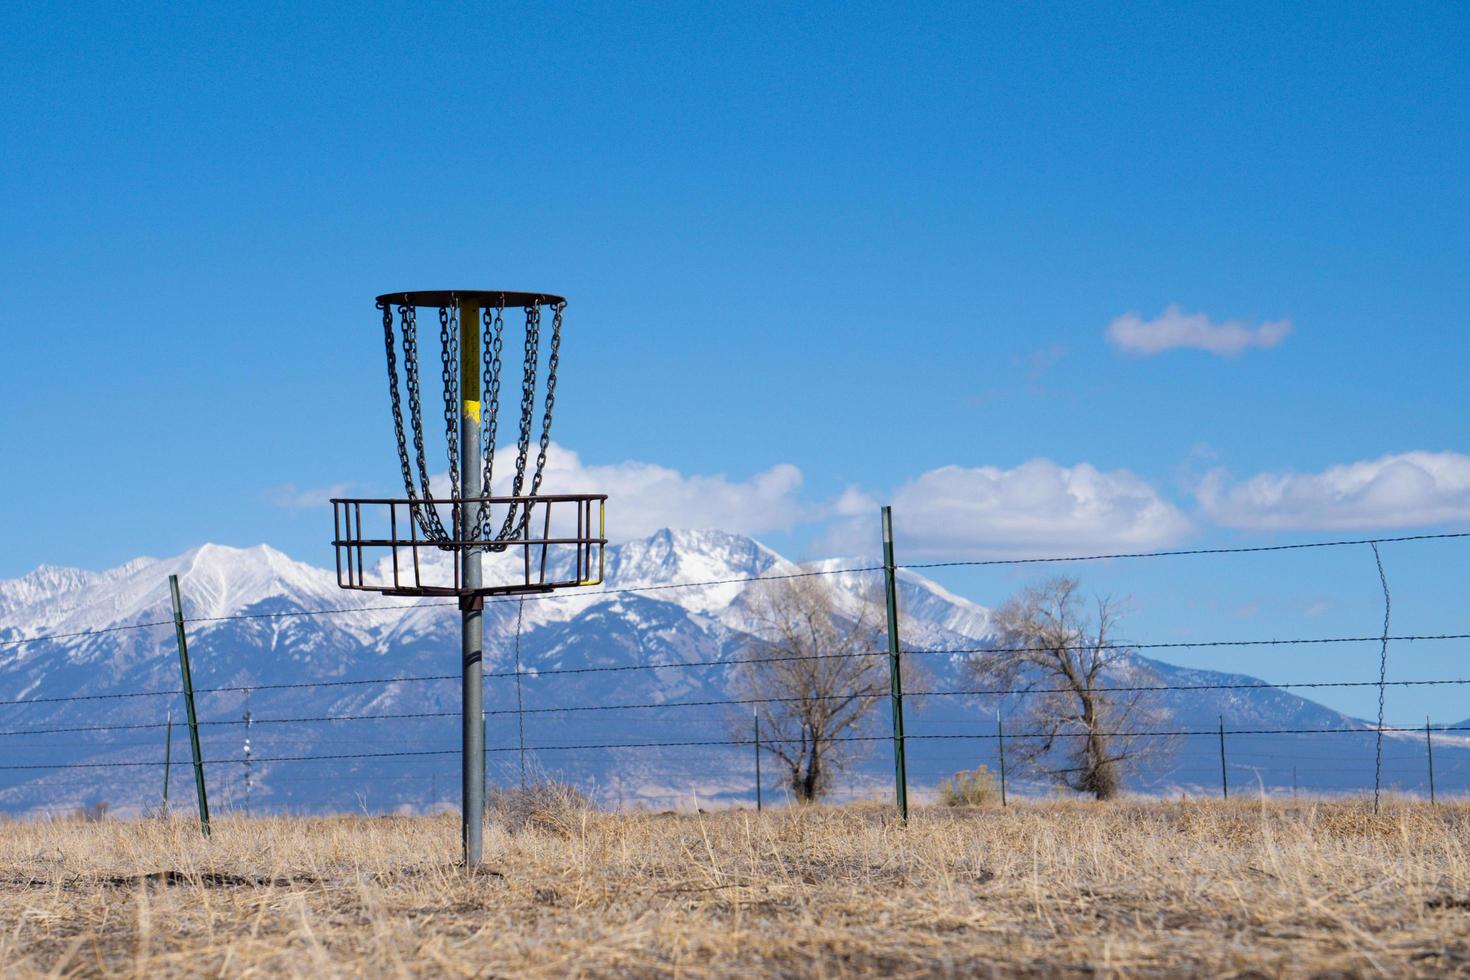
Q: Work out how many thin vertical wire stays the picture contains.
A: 2